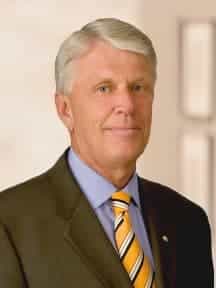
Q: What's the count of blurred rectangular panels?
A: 2